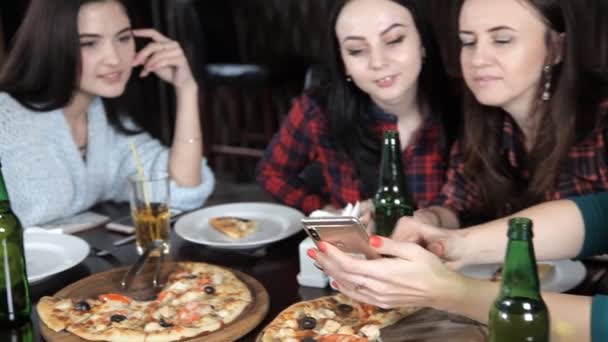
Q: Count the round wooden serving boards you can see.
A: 2